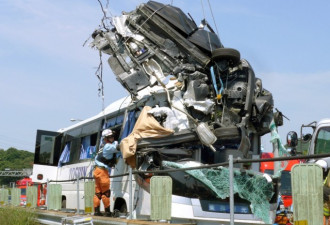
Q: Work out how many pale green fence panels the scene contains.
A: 7